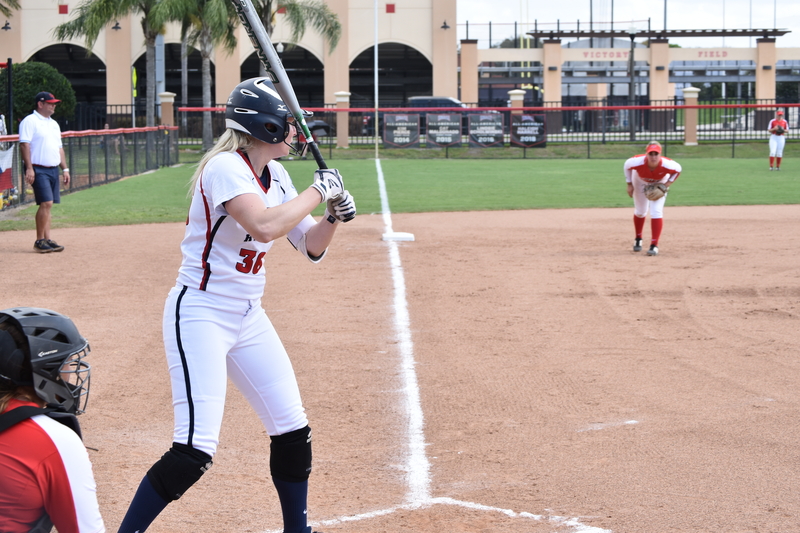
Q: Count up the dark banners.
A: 4